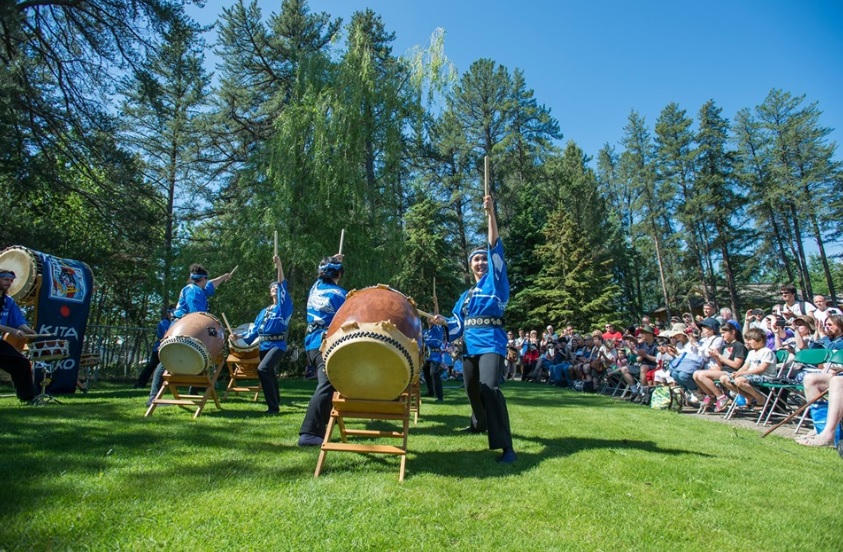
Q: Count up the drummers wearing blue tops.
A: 7